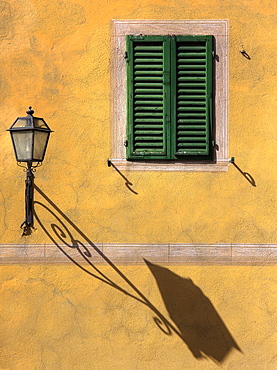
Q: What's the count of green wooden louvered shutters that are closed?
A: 2